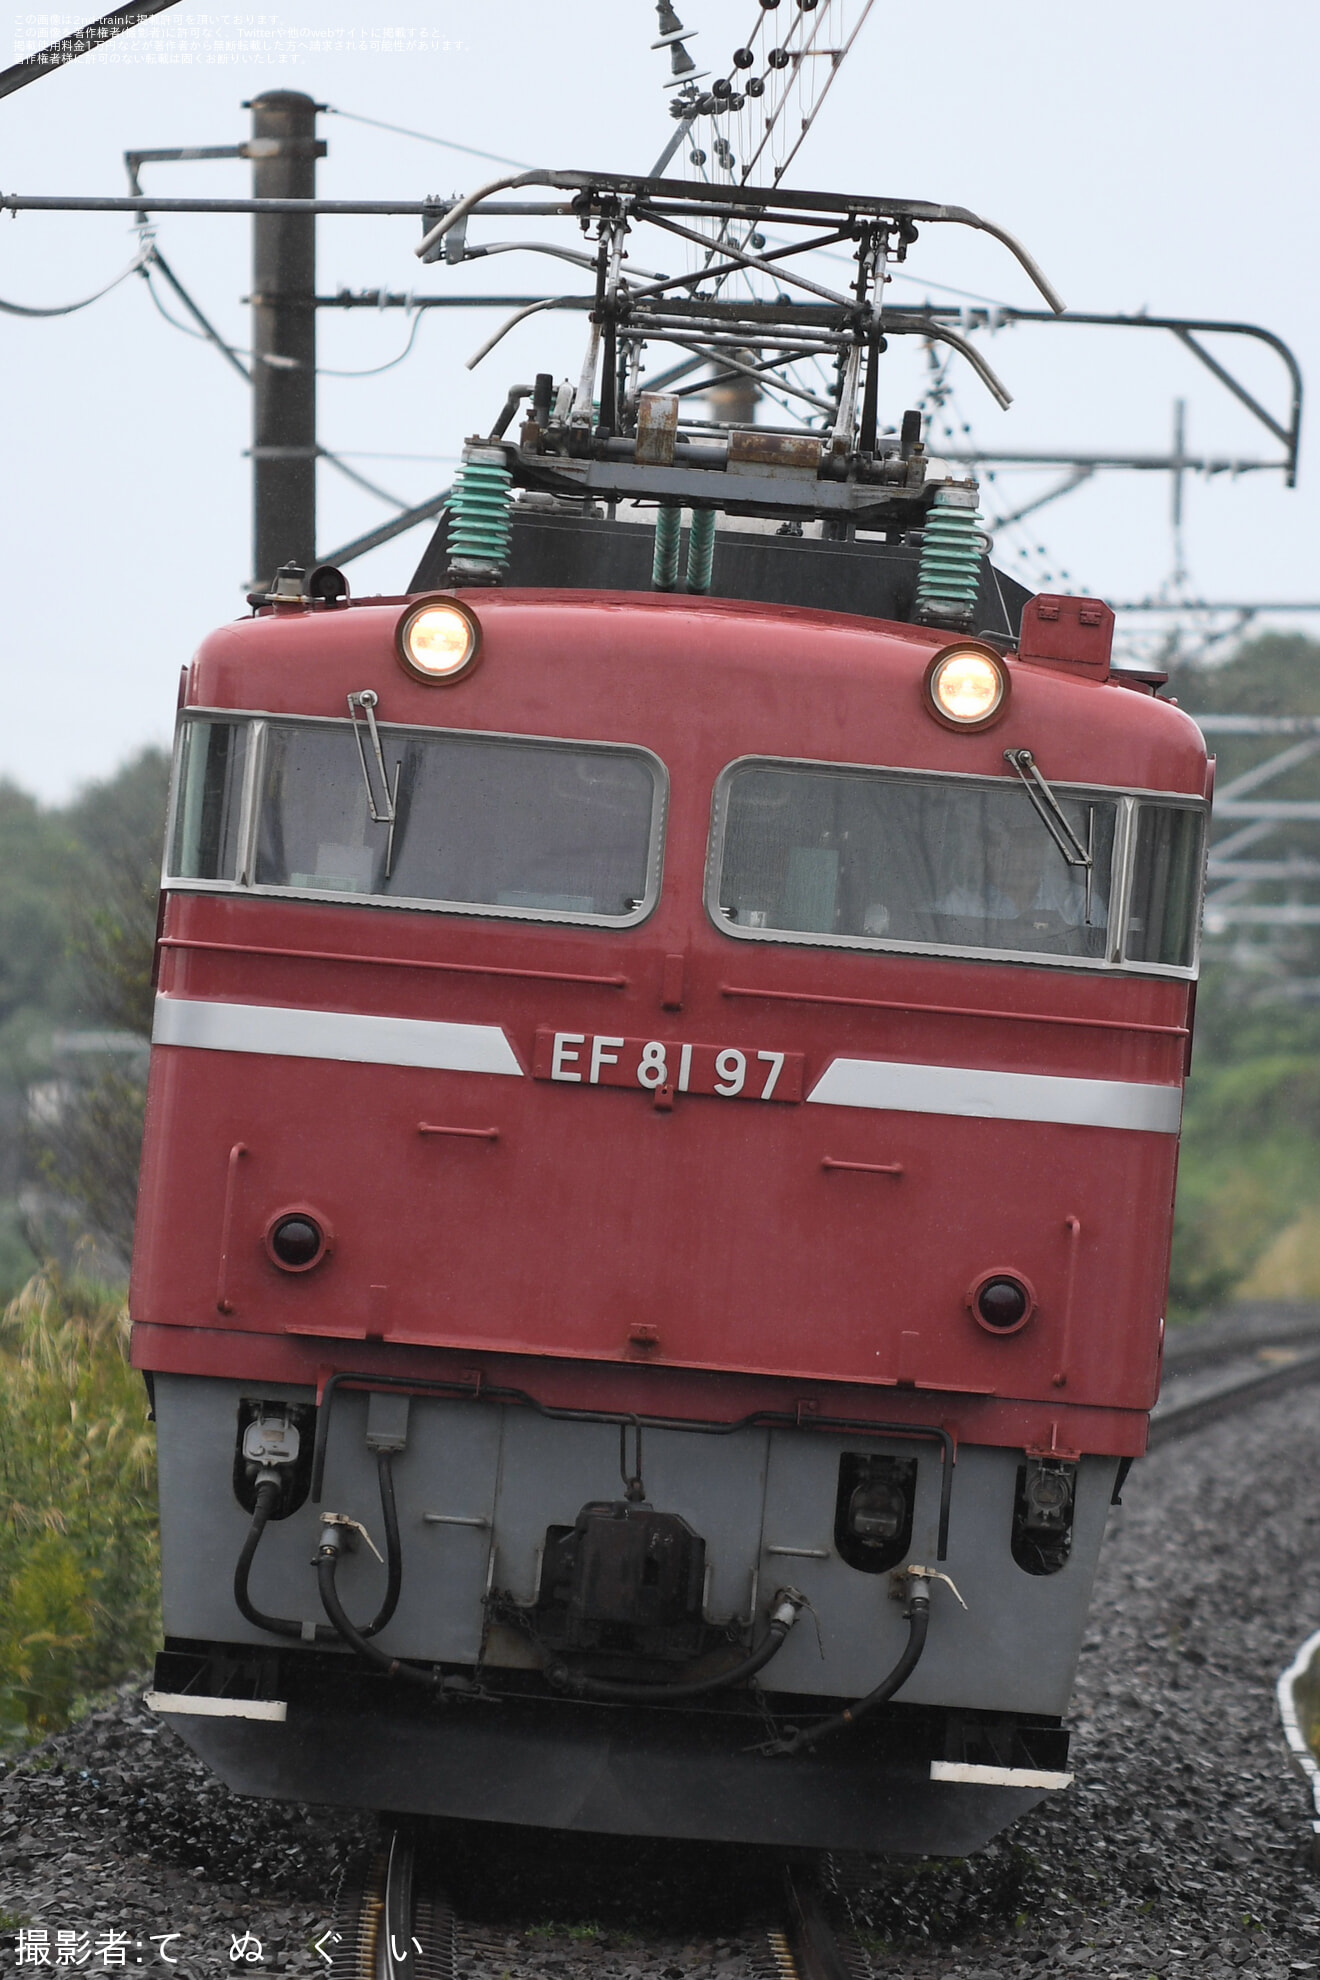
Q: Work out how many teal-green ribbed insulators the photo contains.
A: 4